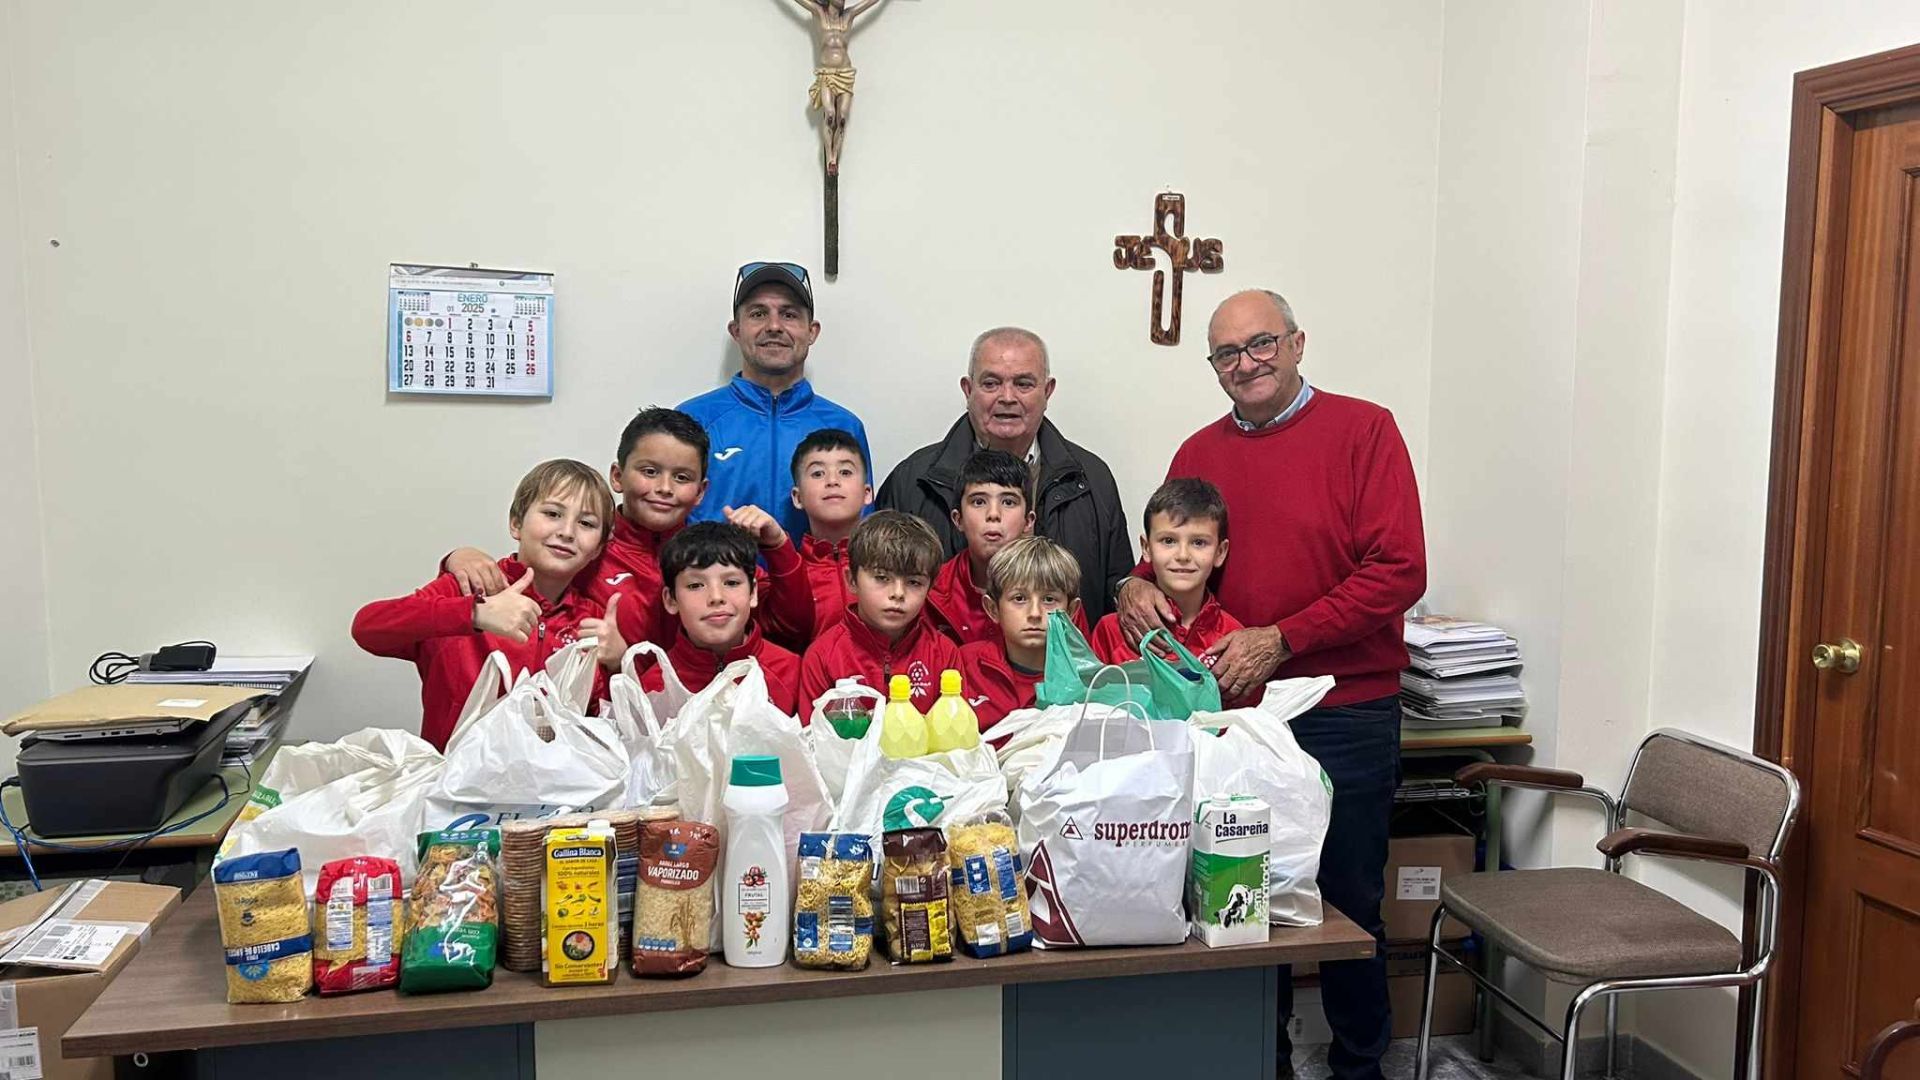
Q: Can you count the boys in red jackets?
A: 8